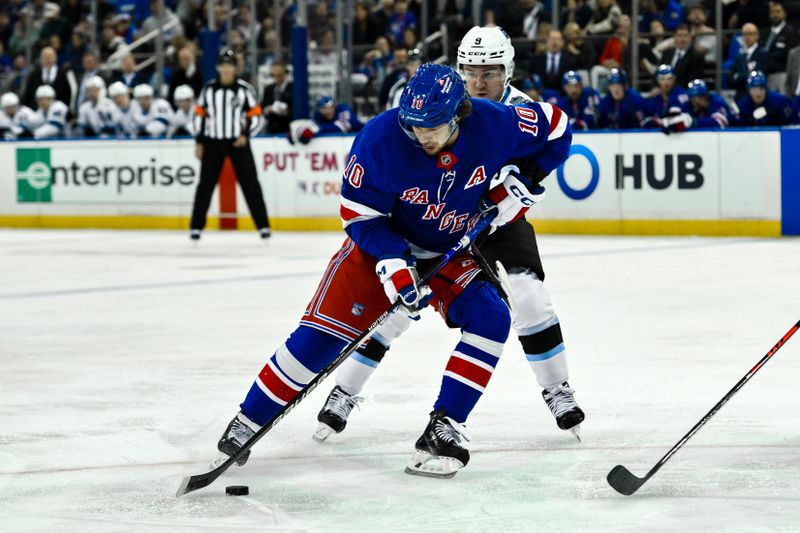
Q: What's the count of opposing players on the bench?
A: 6